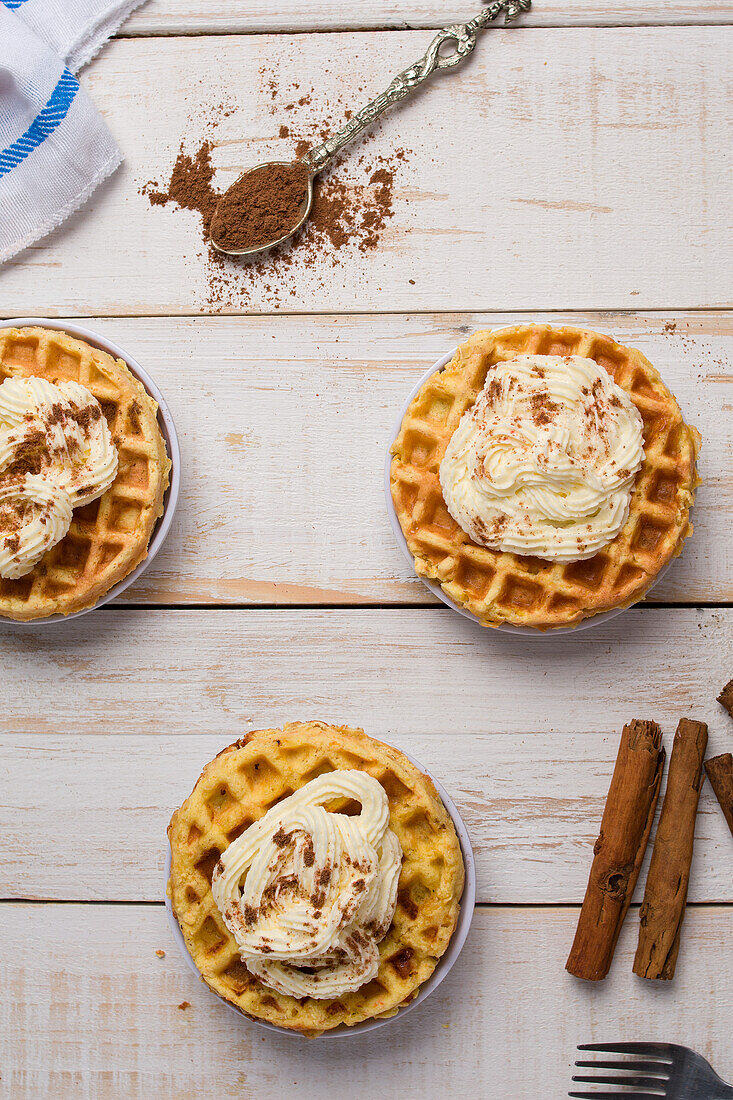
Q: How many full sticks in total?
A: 2